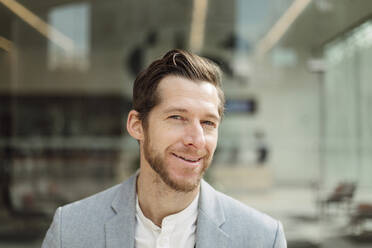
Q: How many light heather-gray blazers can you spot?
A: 1